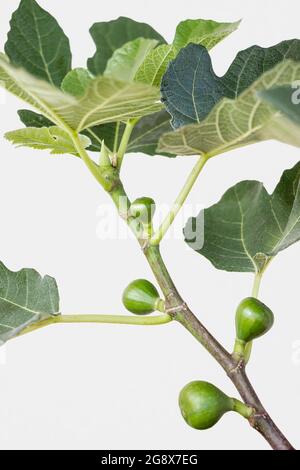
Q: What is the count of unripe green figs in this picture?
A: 4